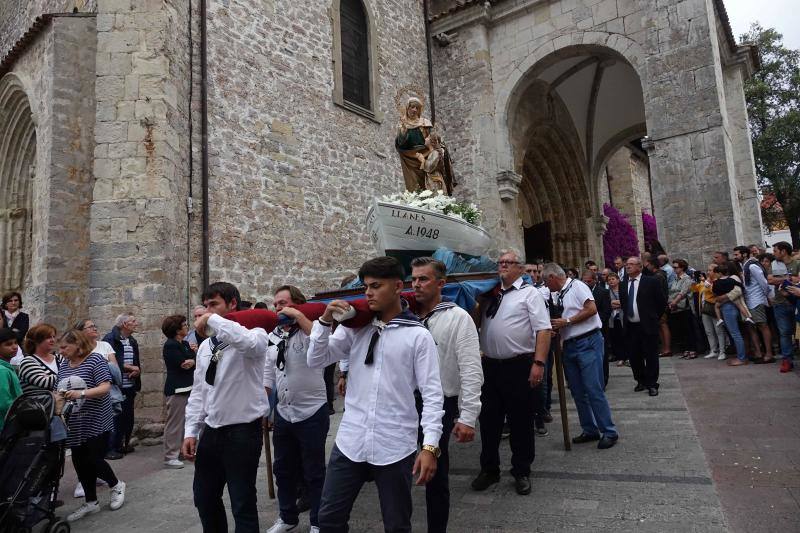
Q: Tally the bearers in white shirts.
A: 6